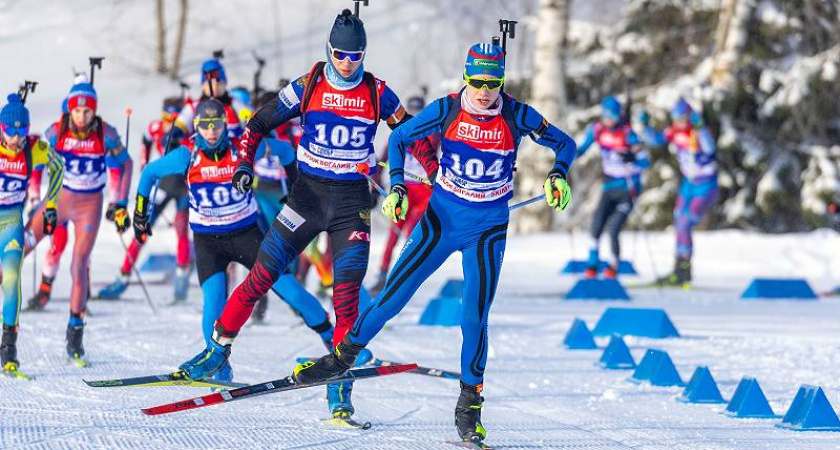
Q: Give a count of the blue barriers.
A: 13